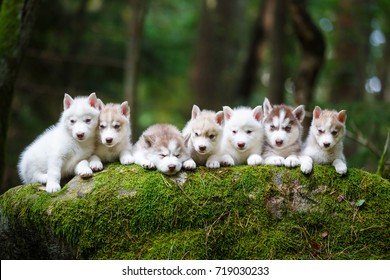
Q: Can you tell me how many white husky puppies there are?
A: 2